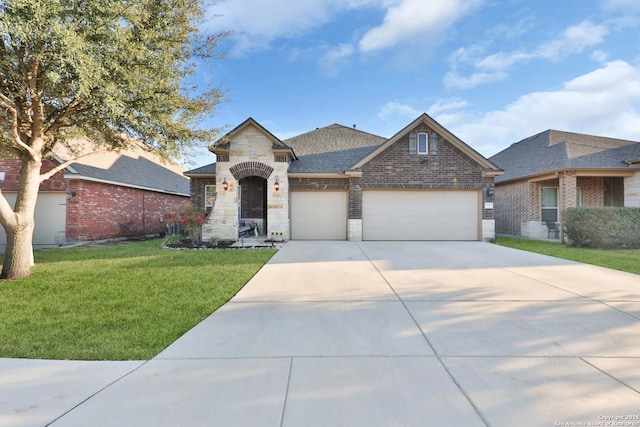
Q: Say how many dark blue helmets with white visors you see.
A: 0